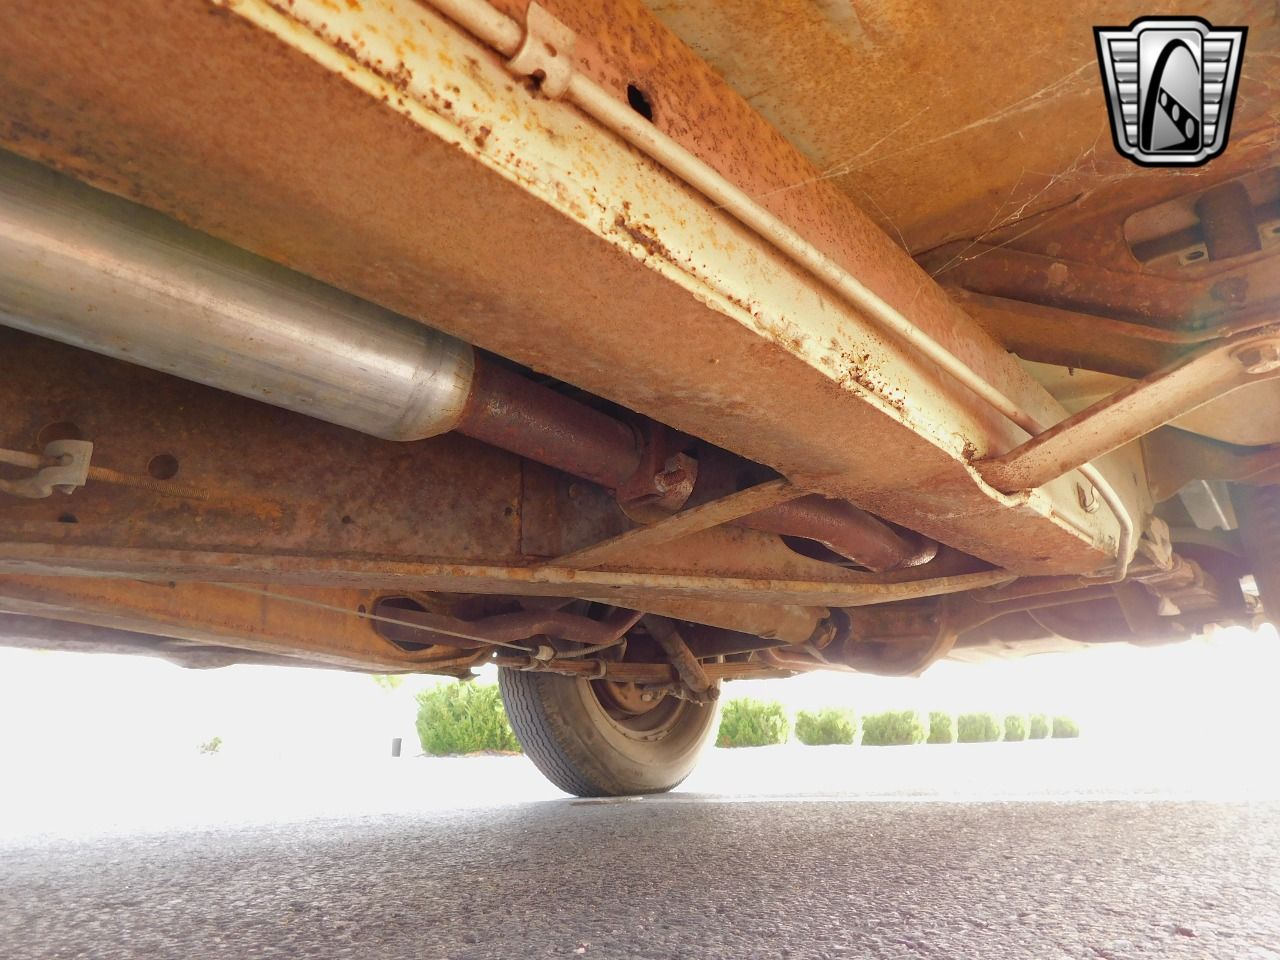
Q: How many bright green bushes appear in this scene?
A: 9